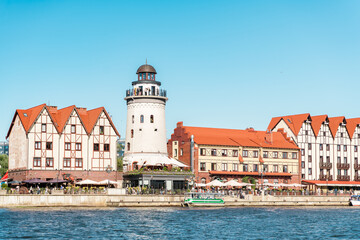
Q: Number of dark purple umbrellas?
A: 2